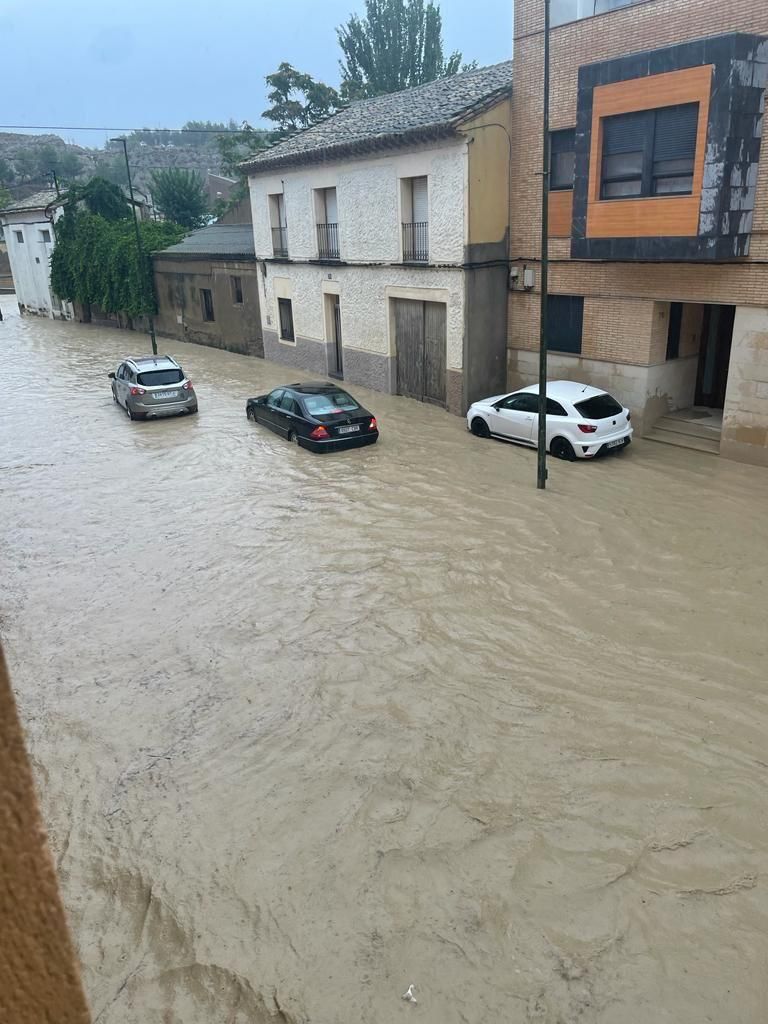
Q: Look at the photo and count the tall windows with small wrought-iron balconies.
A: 3